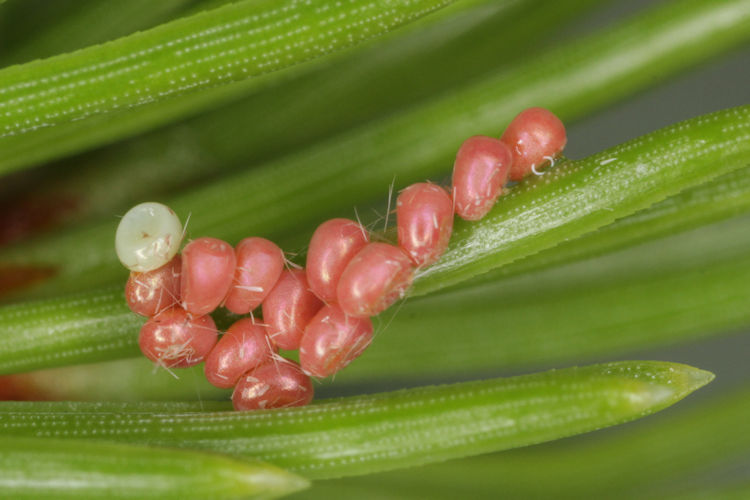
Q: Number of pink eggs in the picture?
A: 13